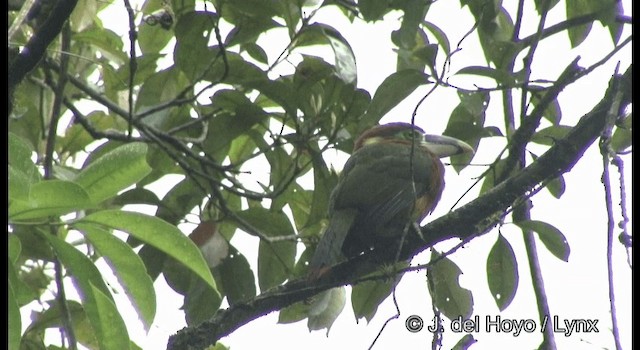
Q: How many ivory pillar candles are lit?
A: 0